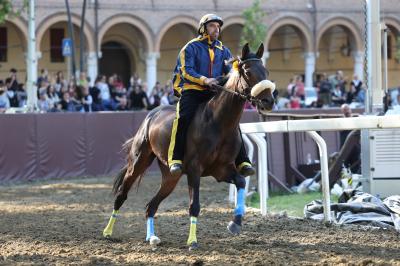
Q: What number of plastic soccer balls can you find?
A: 0